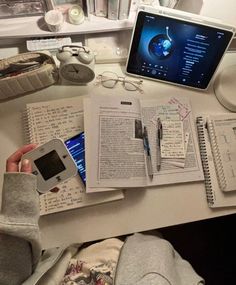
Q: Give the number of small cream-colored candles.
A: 2